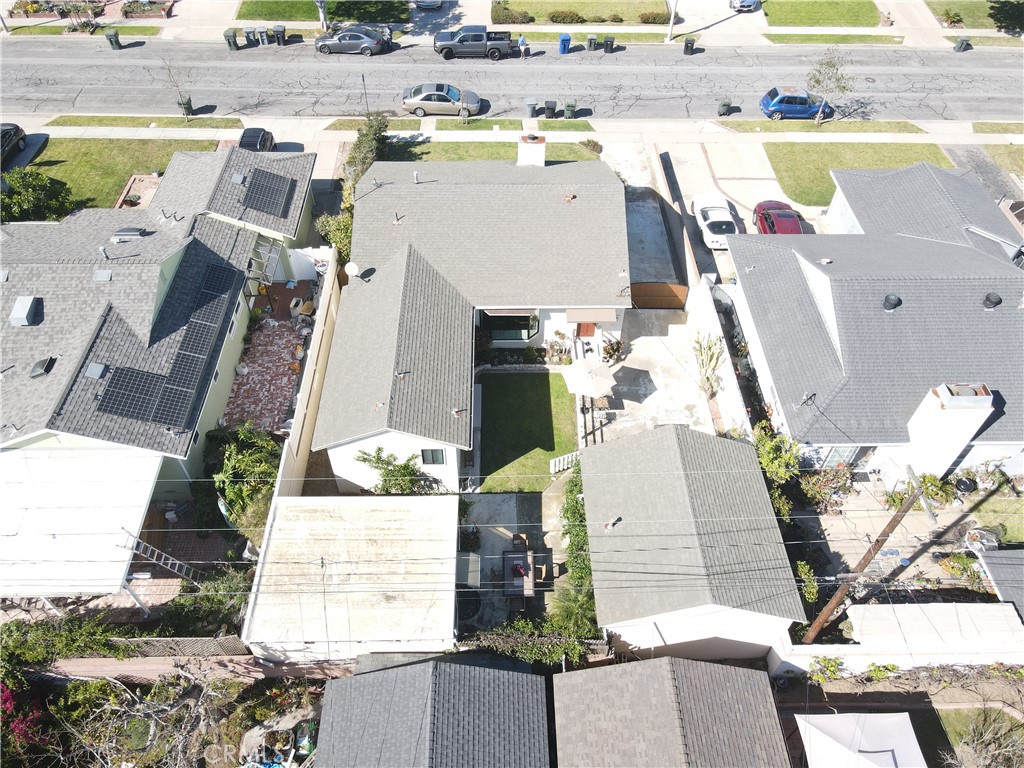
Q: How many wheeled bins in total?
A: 15